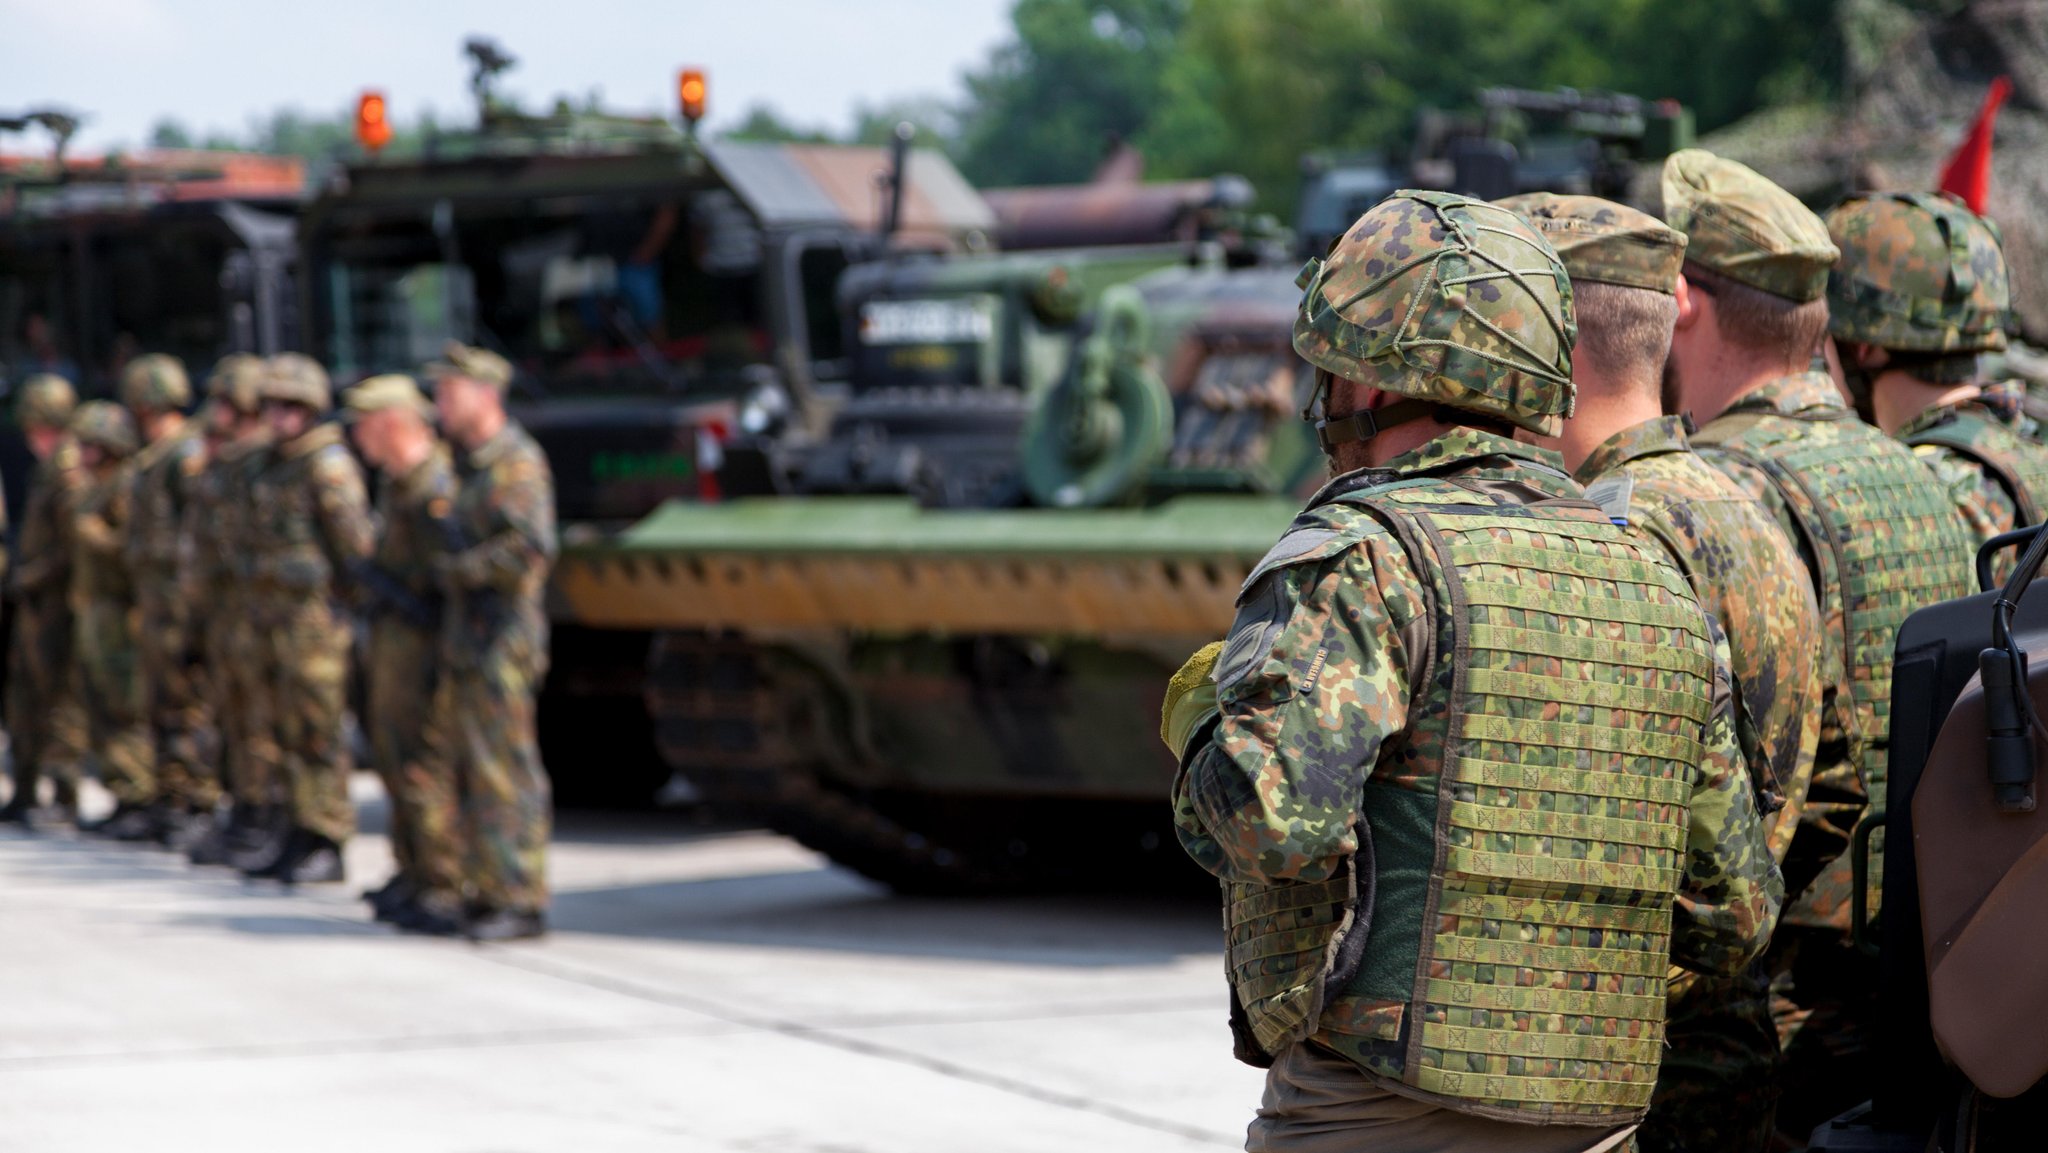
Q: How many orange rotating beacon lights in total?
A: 2